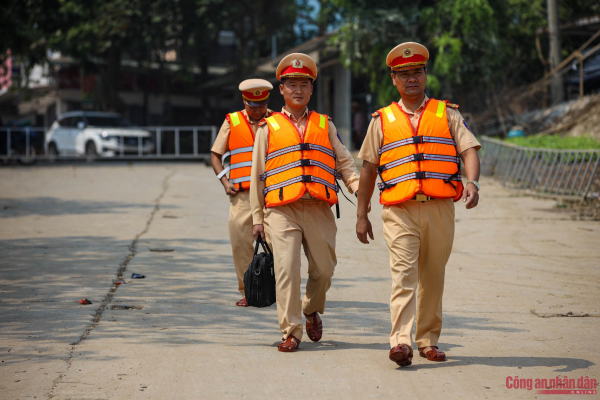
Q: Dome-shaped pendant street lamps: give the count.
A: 0